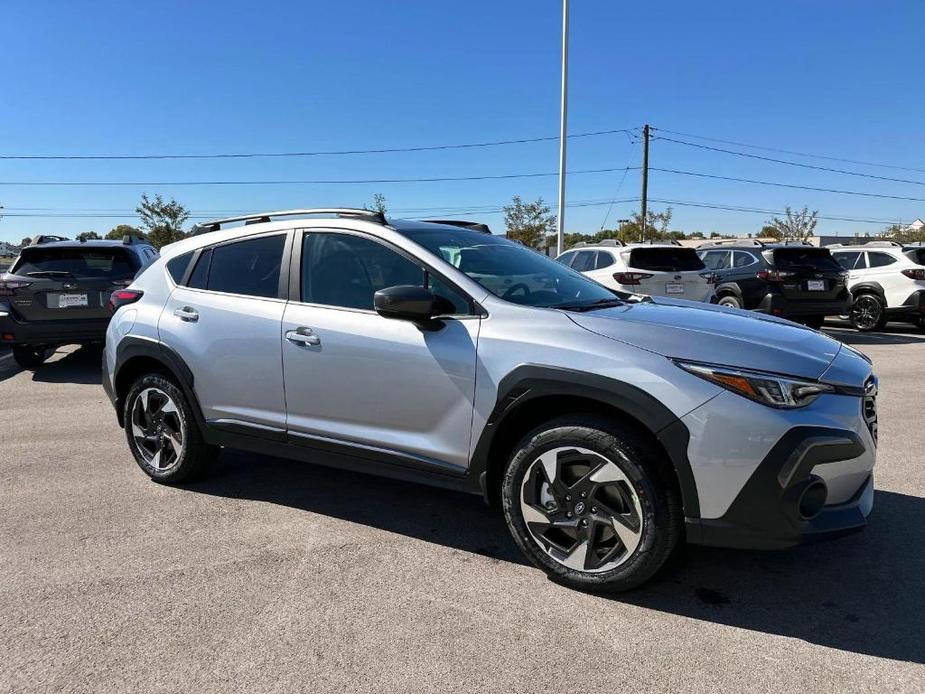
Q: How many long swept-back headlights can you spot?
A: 1